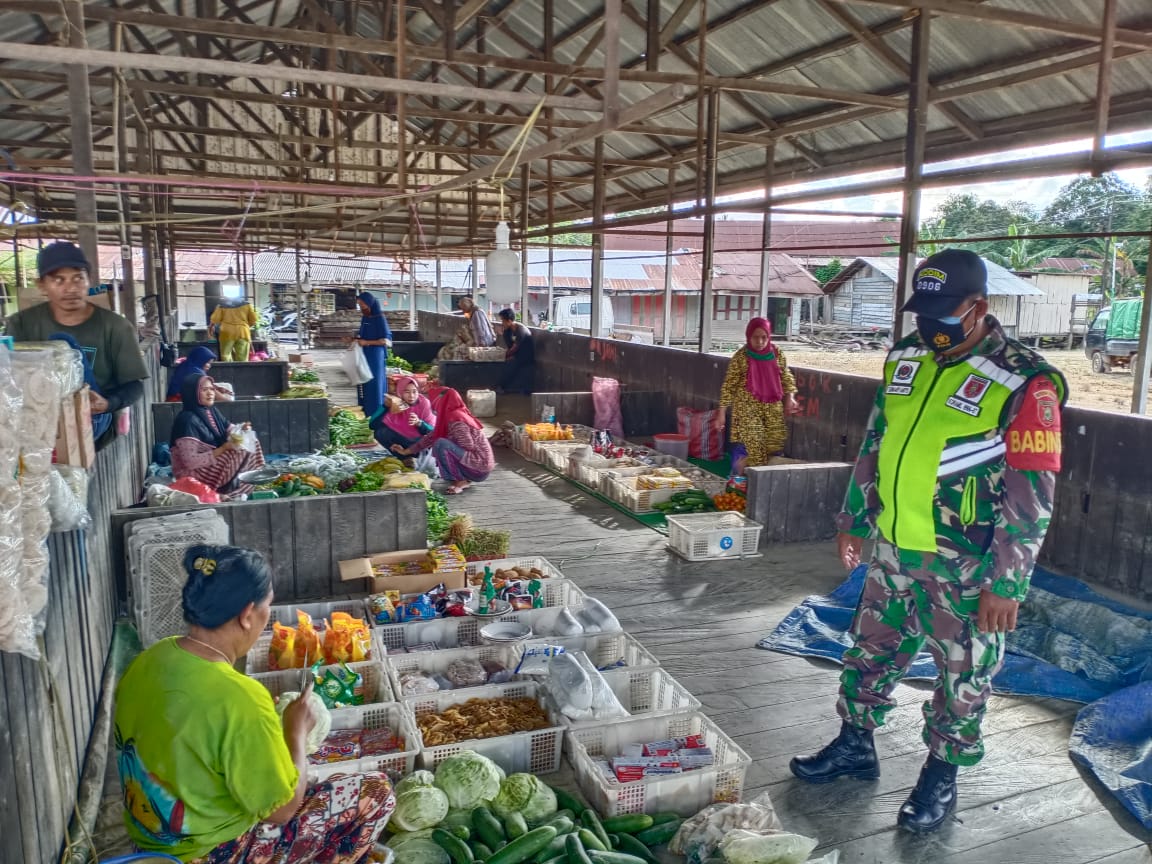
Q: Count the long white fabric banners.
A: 0